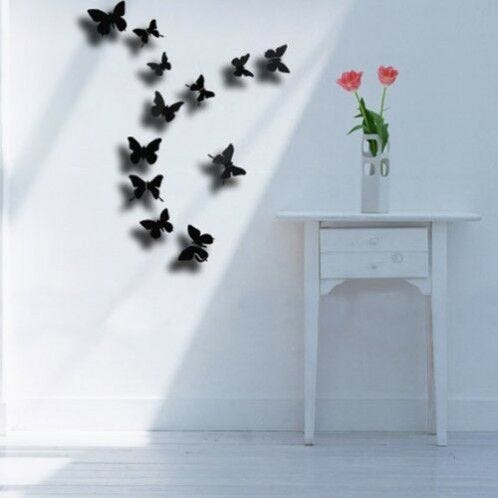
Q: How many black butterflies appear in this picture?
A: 12